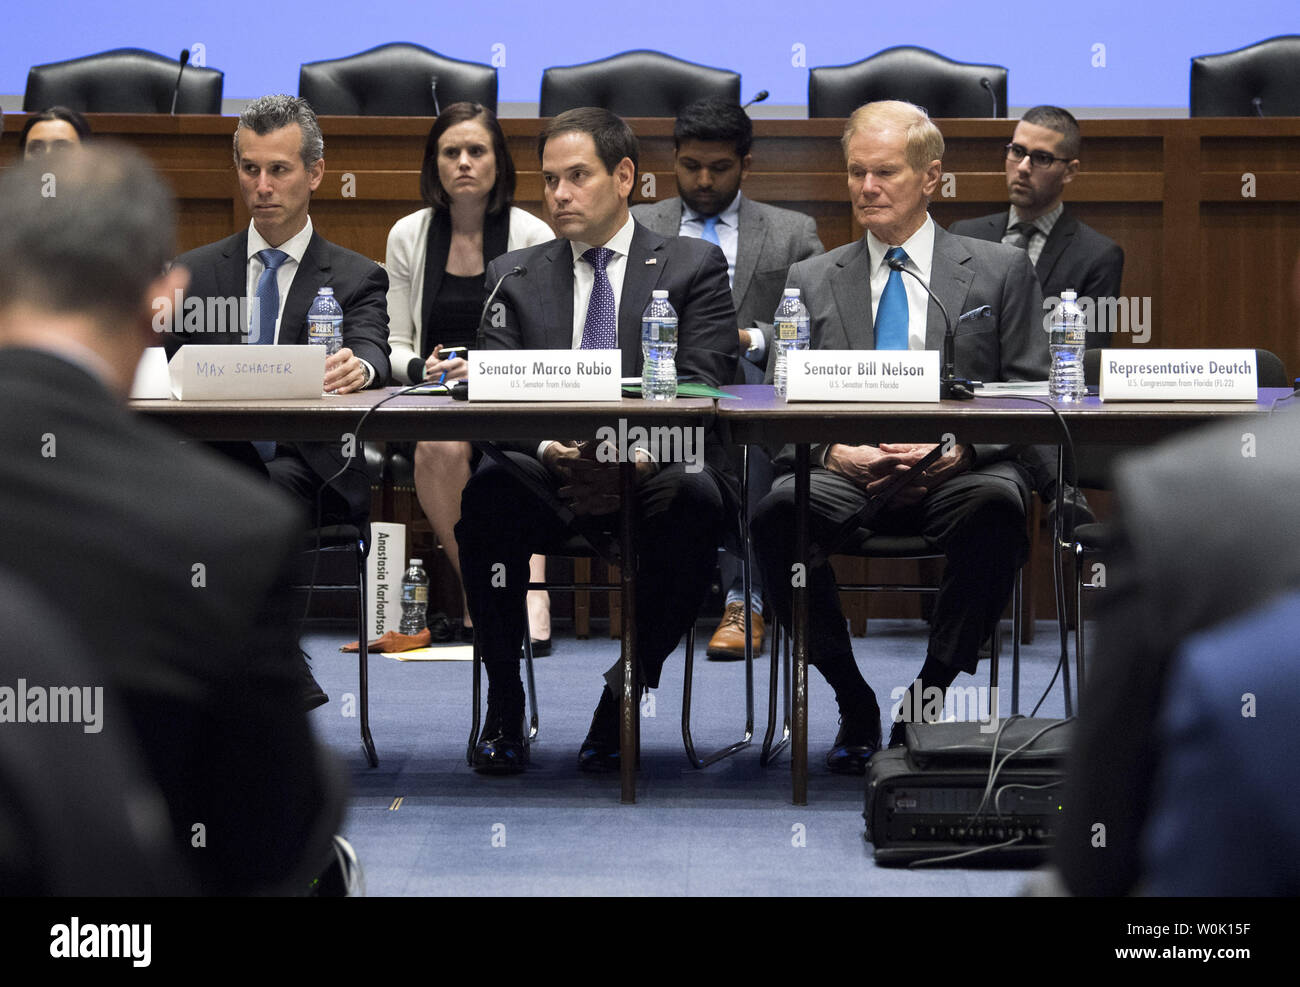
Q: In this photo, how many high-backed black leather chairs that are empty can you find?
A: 5